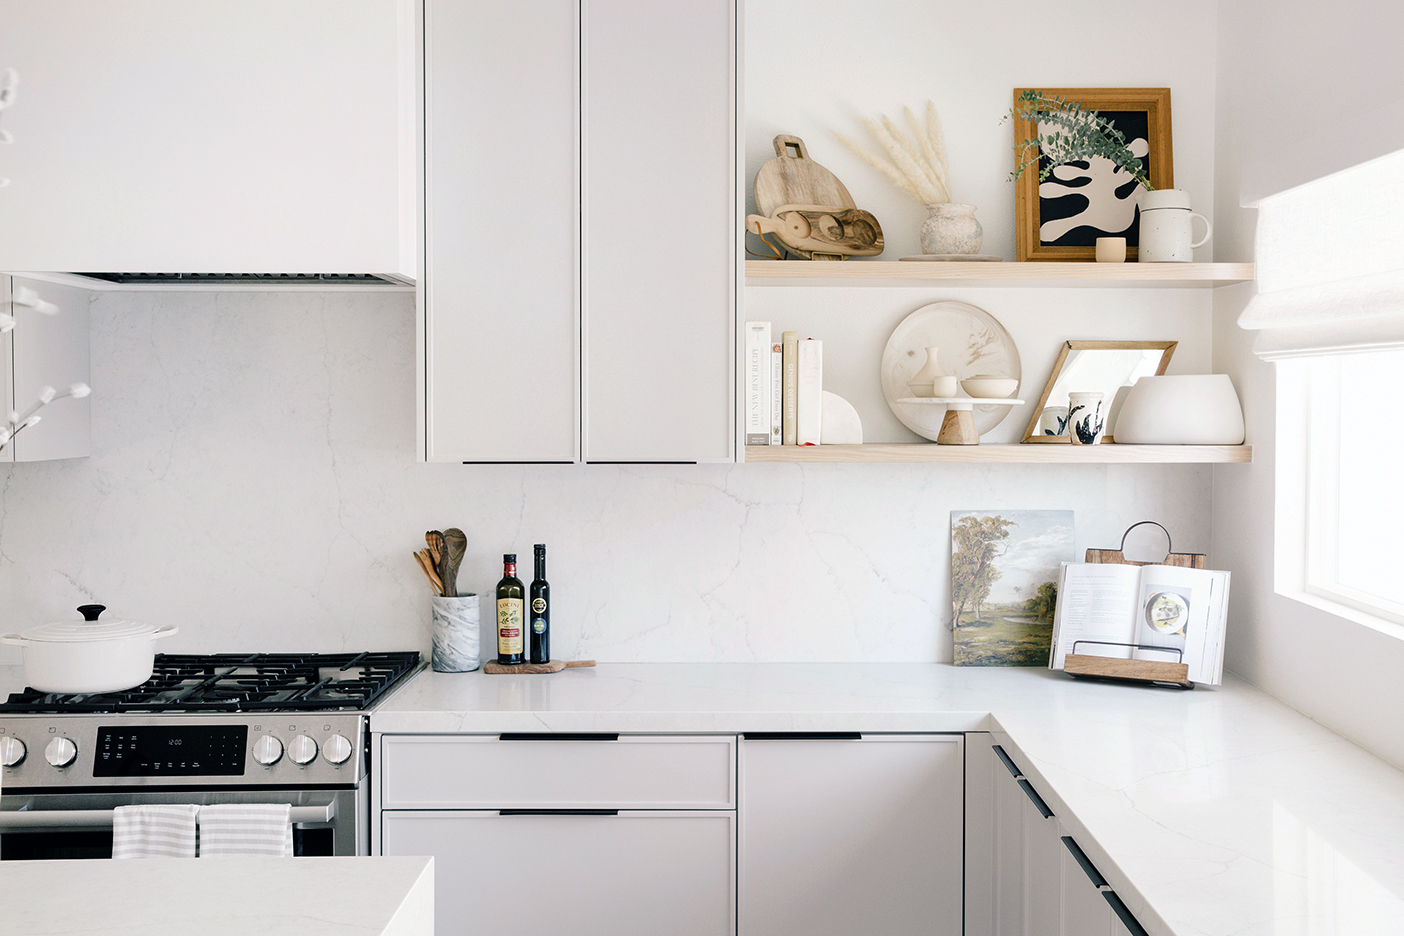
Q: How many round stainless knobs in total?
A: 5